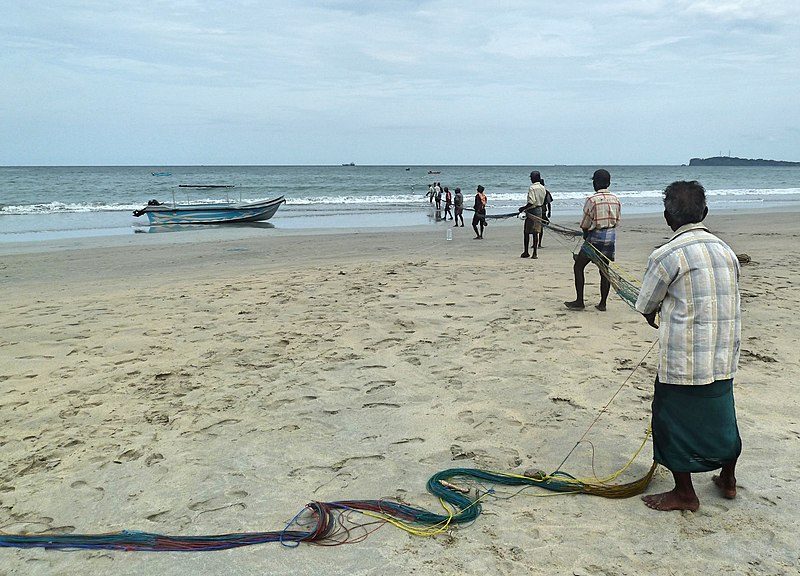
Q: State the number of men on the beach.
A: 10